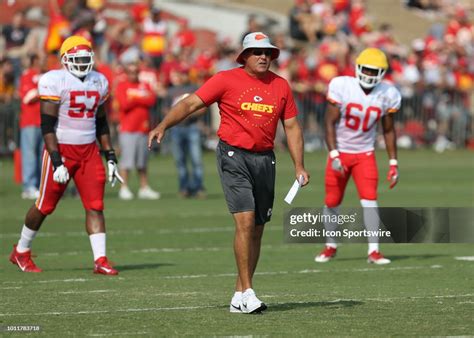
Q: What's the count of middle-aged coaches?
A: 1